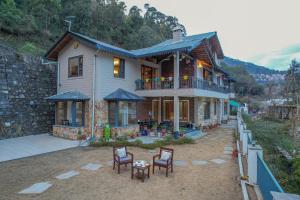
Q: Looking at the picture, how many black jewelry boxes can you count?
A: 0